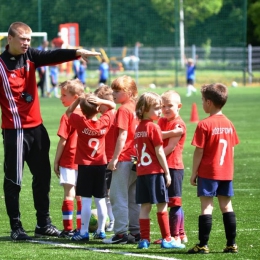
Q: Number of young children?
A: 7